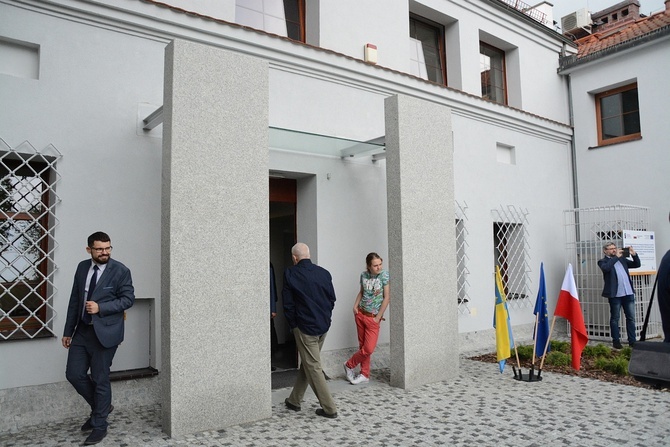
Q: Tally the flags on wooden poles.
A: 3